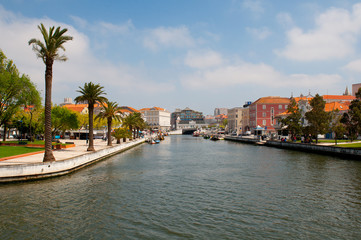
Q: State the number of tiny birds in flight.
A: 0